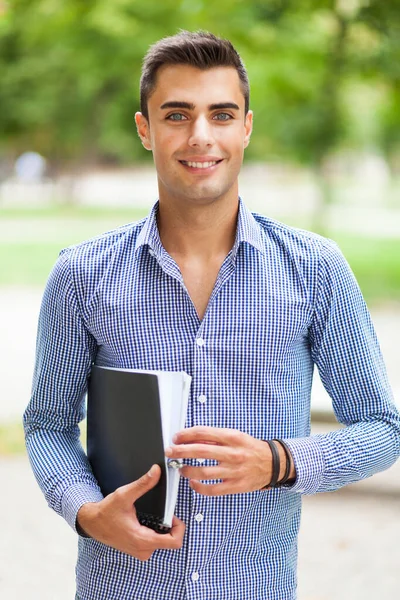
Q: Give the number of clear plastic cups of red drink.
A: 0